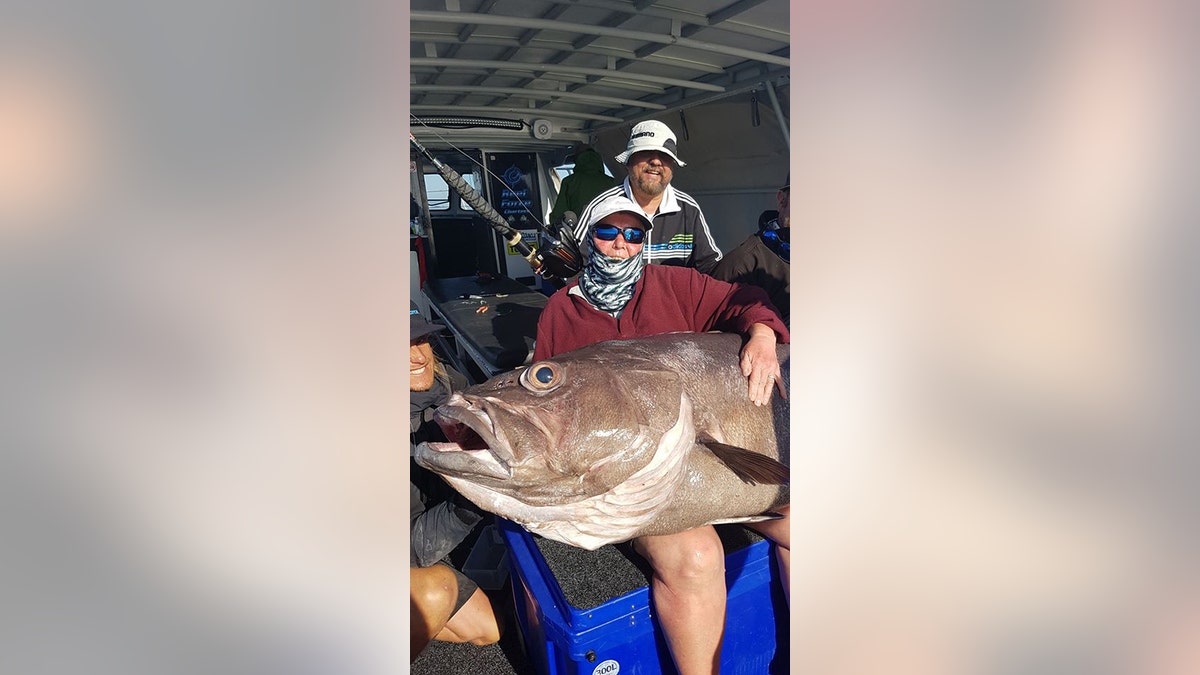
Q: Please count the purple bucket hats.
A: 0